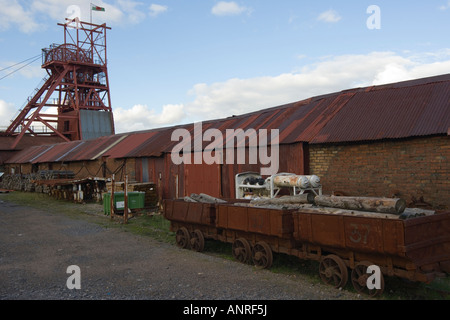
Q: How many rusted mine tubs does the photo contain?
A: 3